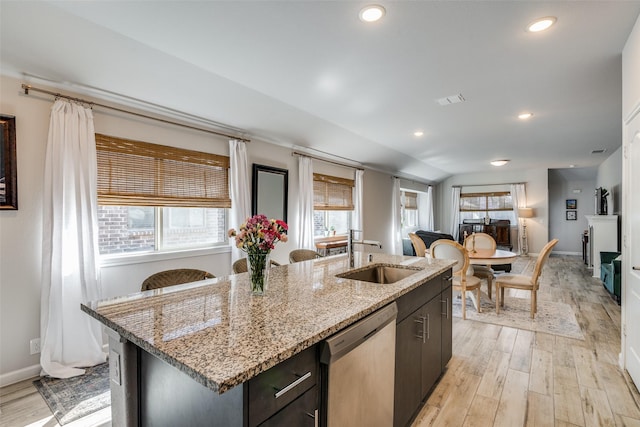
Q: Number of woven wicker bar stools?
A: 3